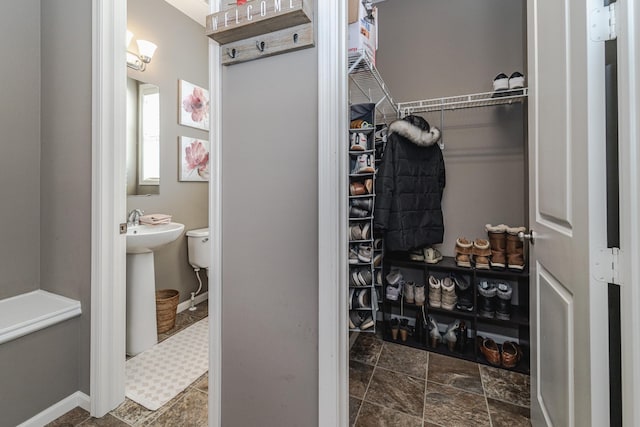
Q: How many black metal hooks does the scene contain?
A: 3